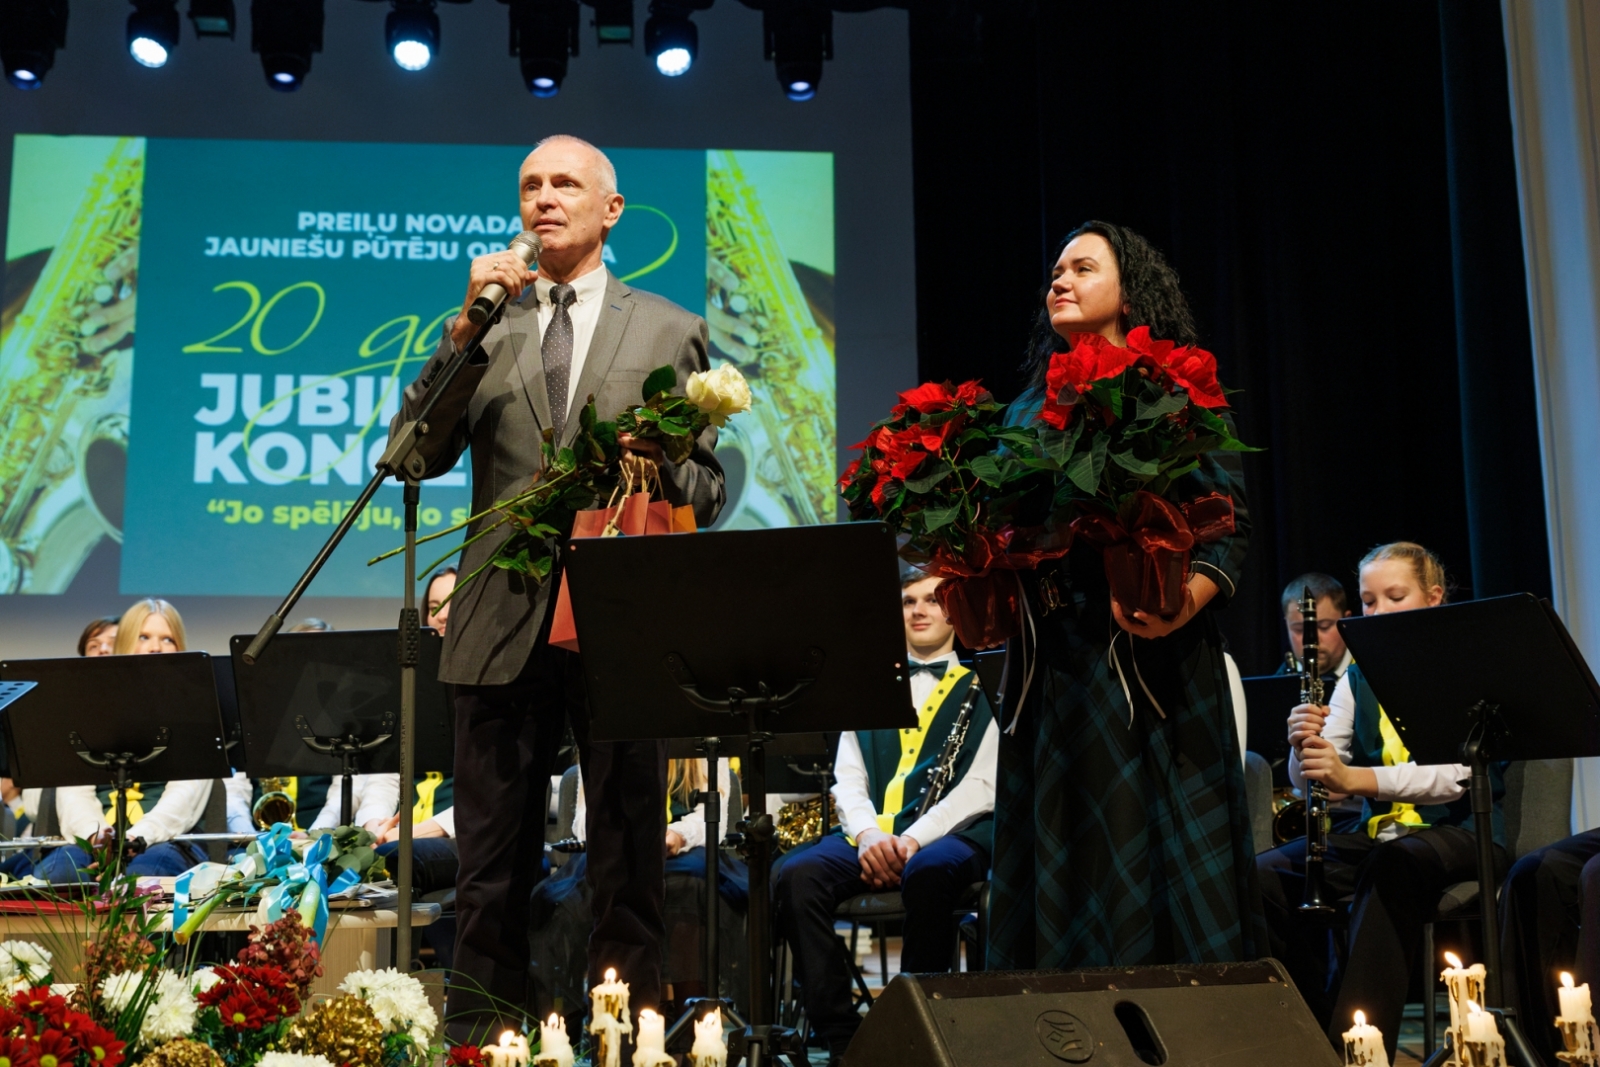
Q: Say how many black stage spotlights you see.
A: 7